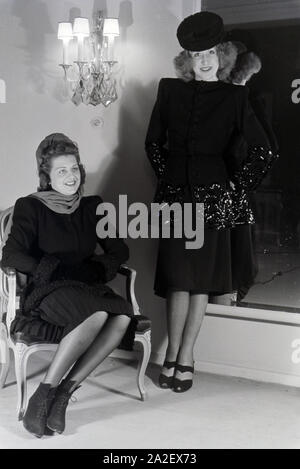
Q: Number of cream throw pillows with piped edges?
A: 0